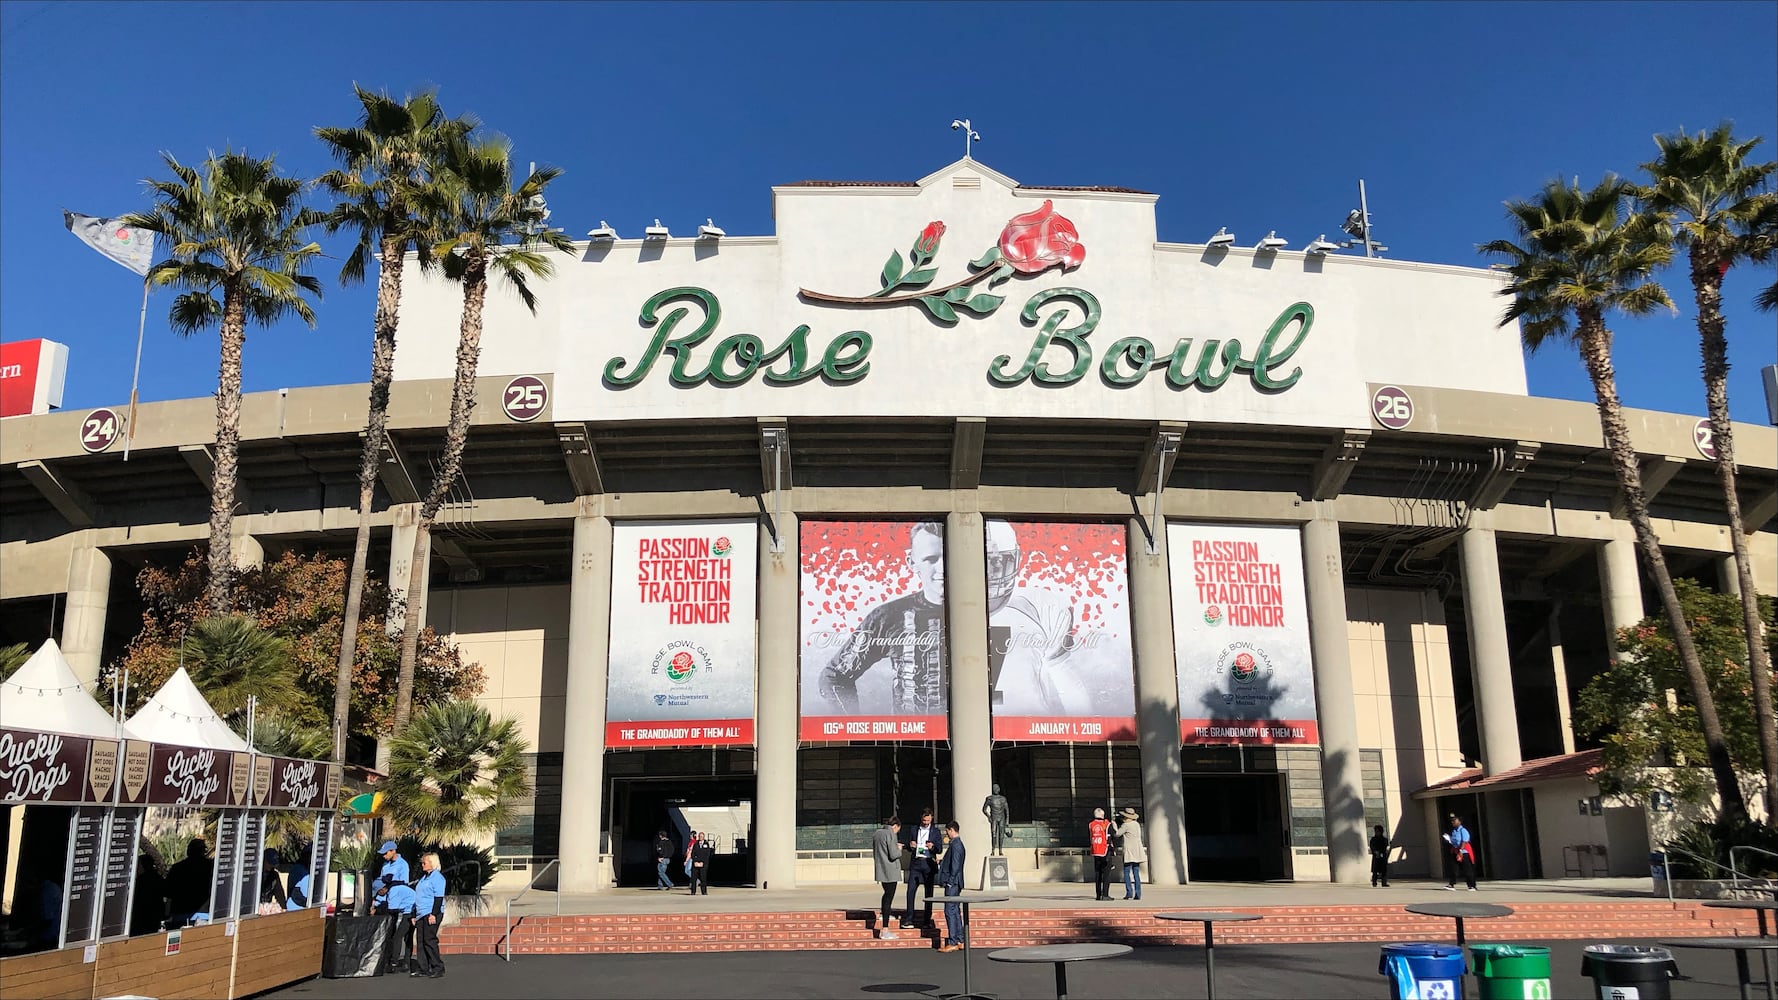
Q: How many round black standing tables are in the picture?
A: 6